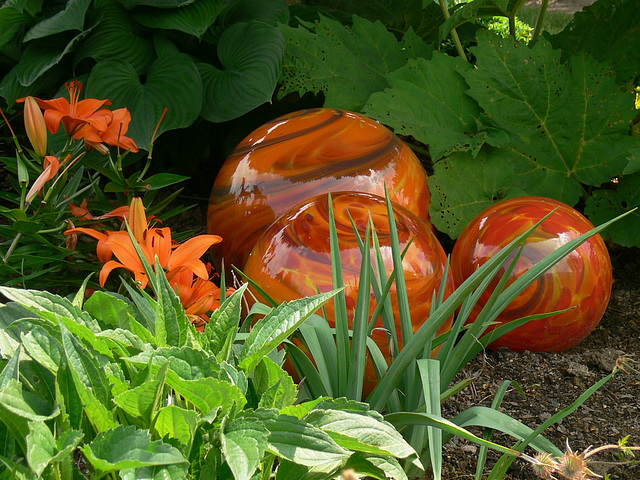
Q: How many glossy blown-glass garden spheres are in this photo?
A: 3